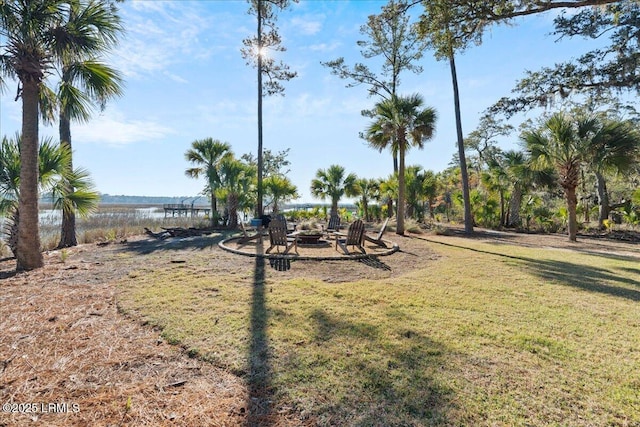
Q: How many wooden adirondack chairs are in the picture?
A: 6